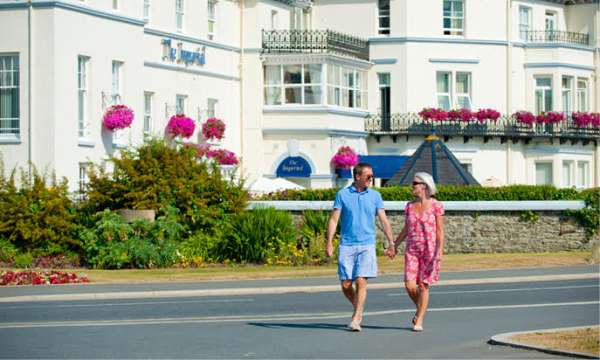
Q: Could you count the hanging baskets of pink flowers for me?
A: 4